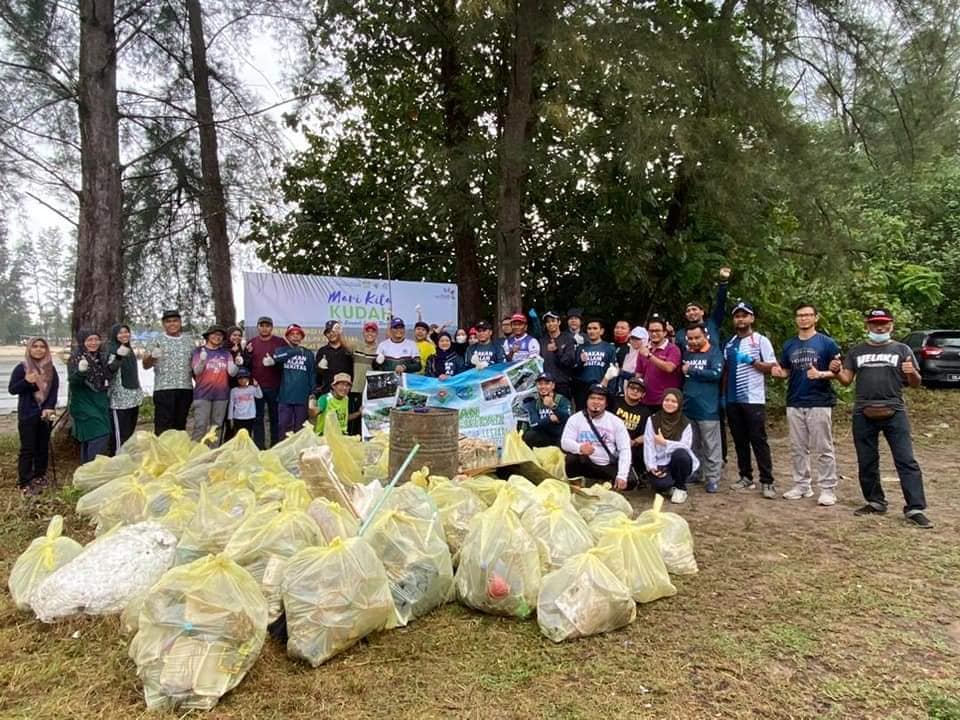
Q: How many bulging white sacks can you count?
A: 1